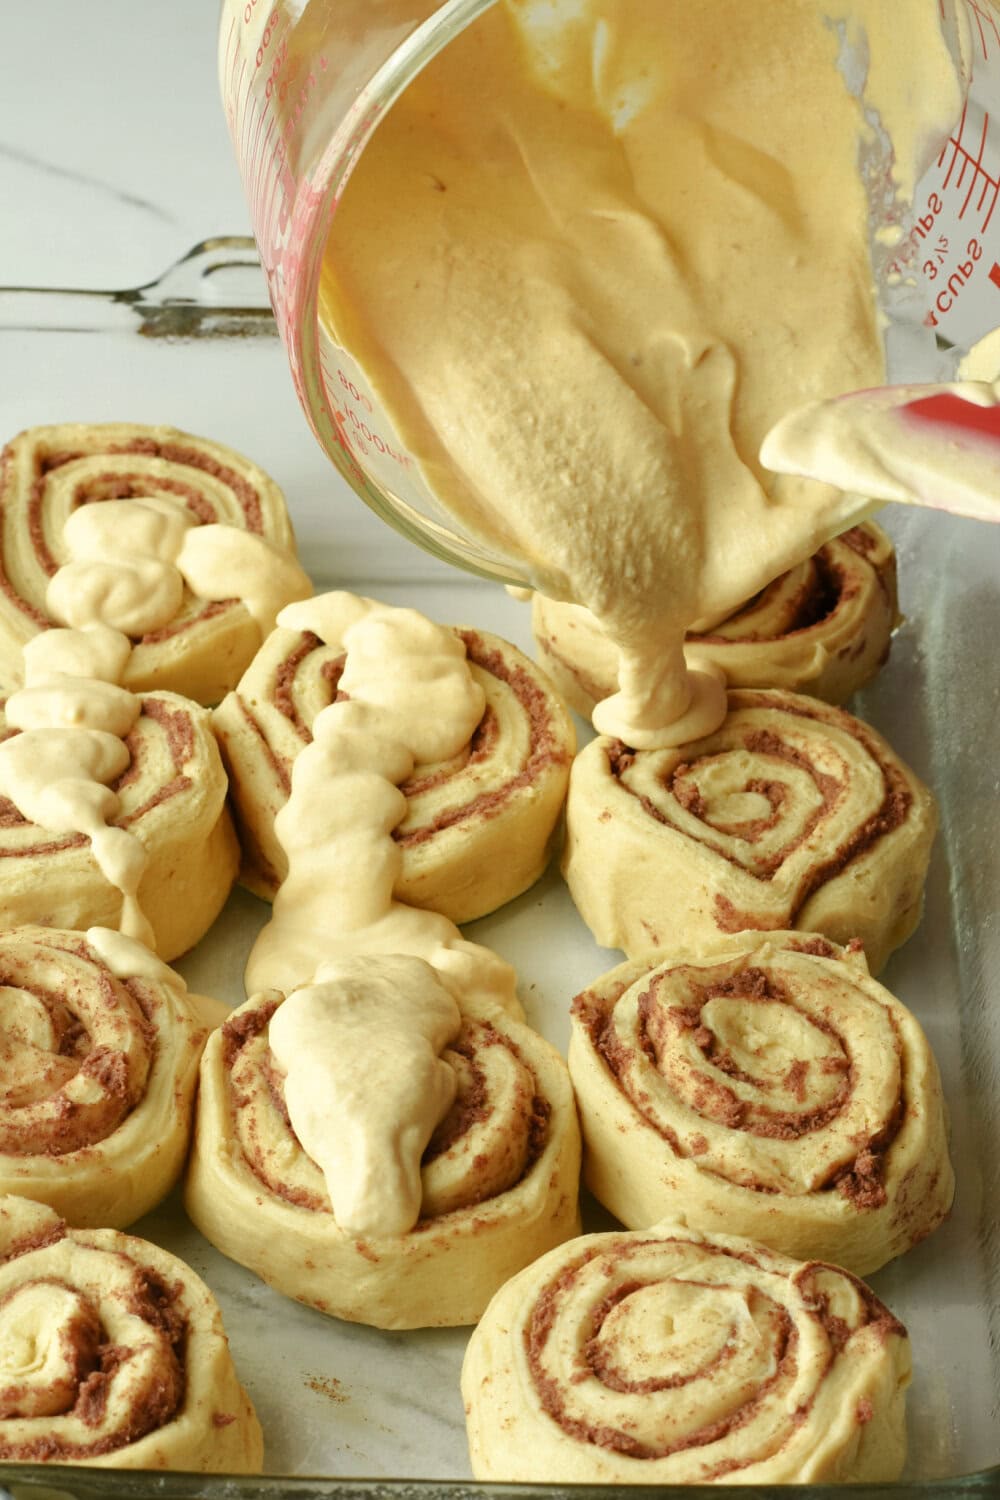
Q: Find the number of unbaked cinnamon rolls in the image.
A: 10